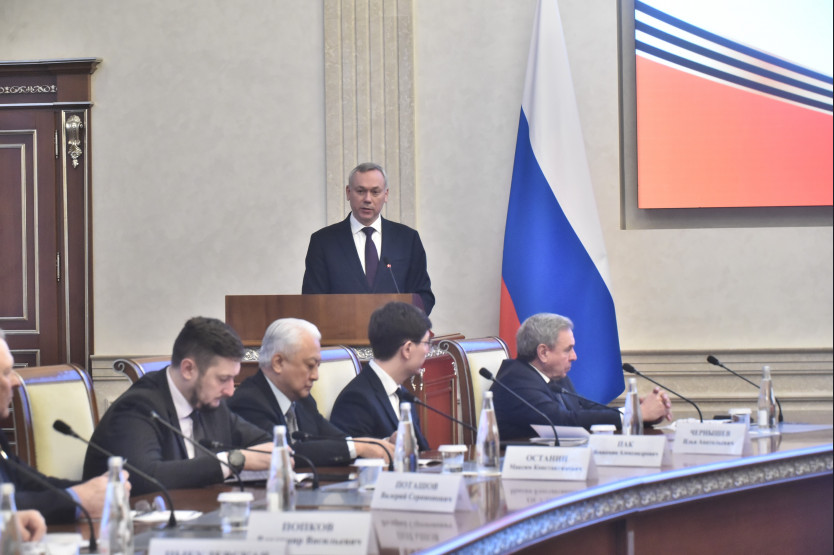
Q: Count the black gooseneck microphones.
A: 11